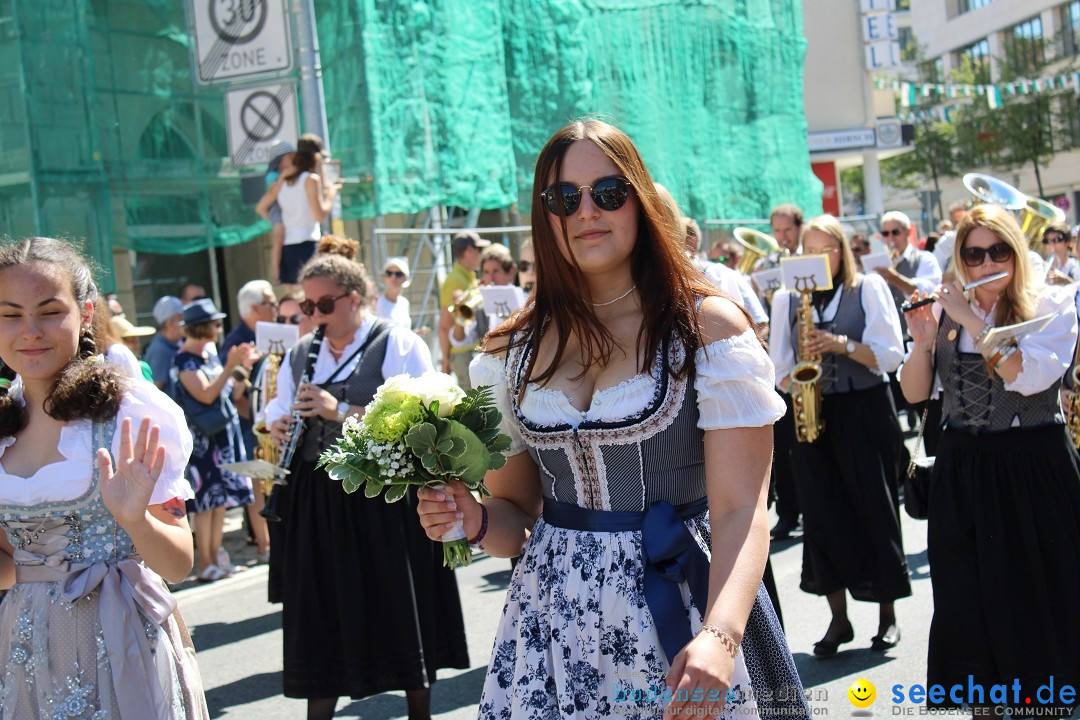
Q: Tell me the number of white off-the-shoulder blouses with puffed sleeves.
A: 1